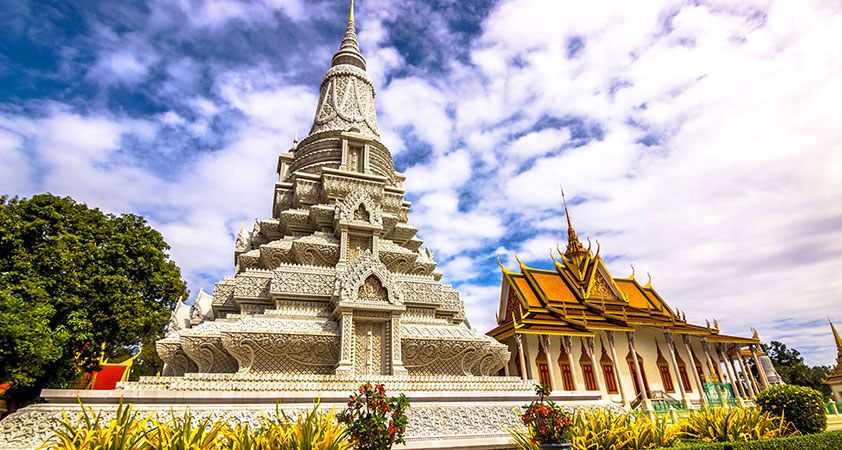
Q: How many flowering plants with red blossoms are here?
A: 2